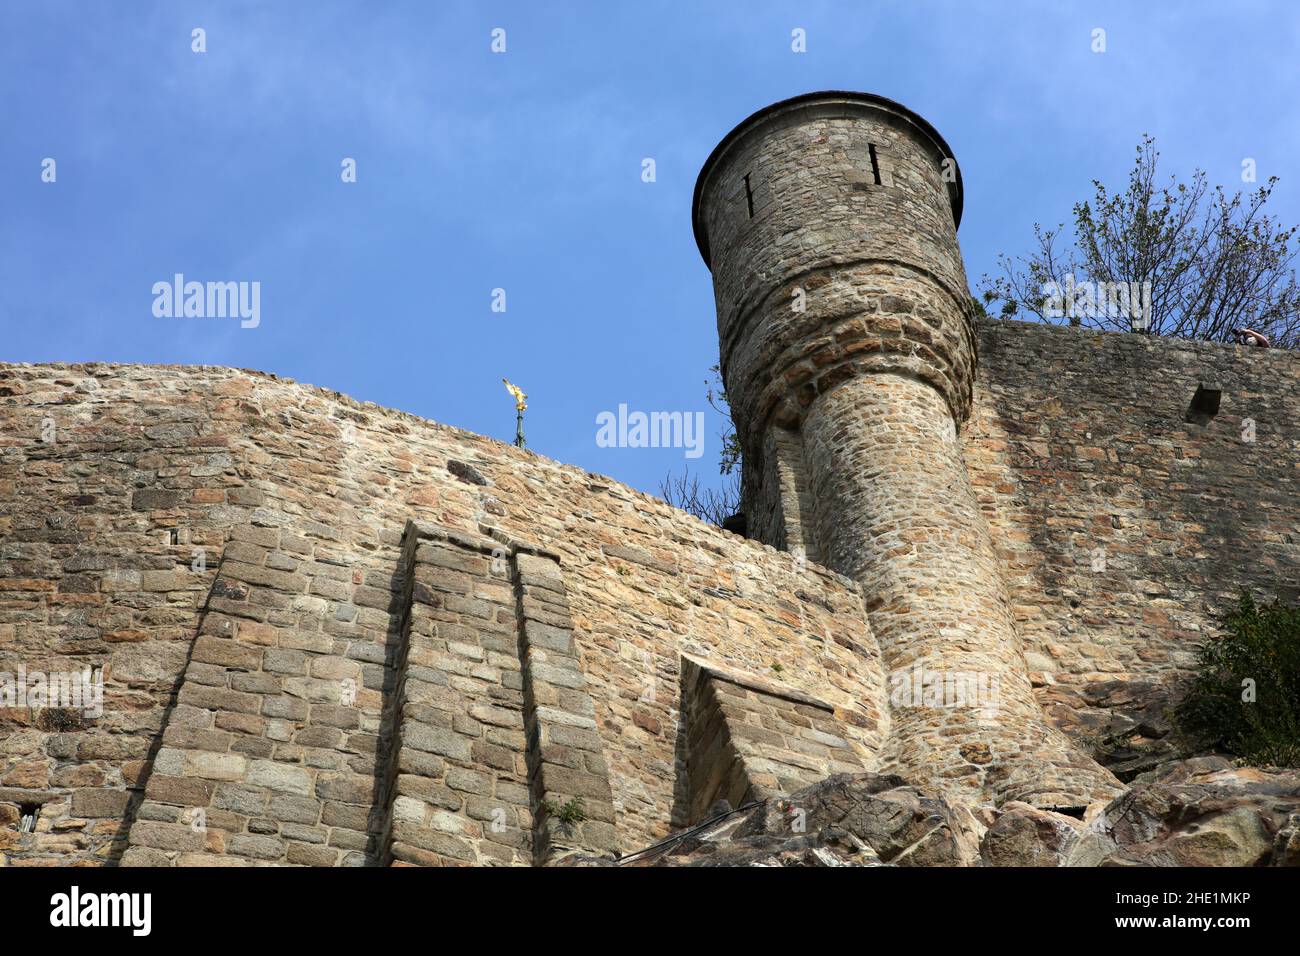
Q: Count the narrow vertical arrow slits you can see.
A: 2